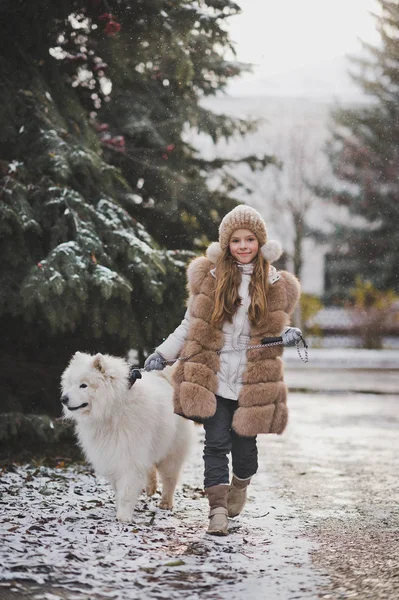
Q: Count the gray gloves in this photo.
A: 2